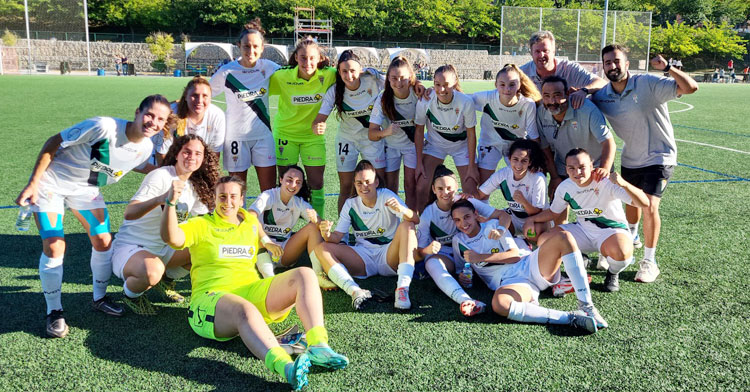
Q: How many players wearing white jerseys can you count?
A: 14